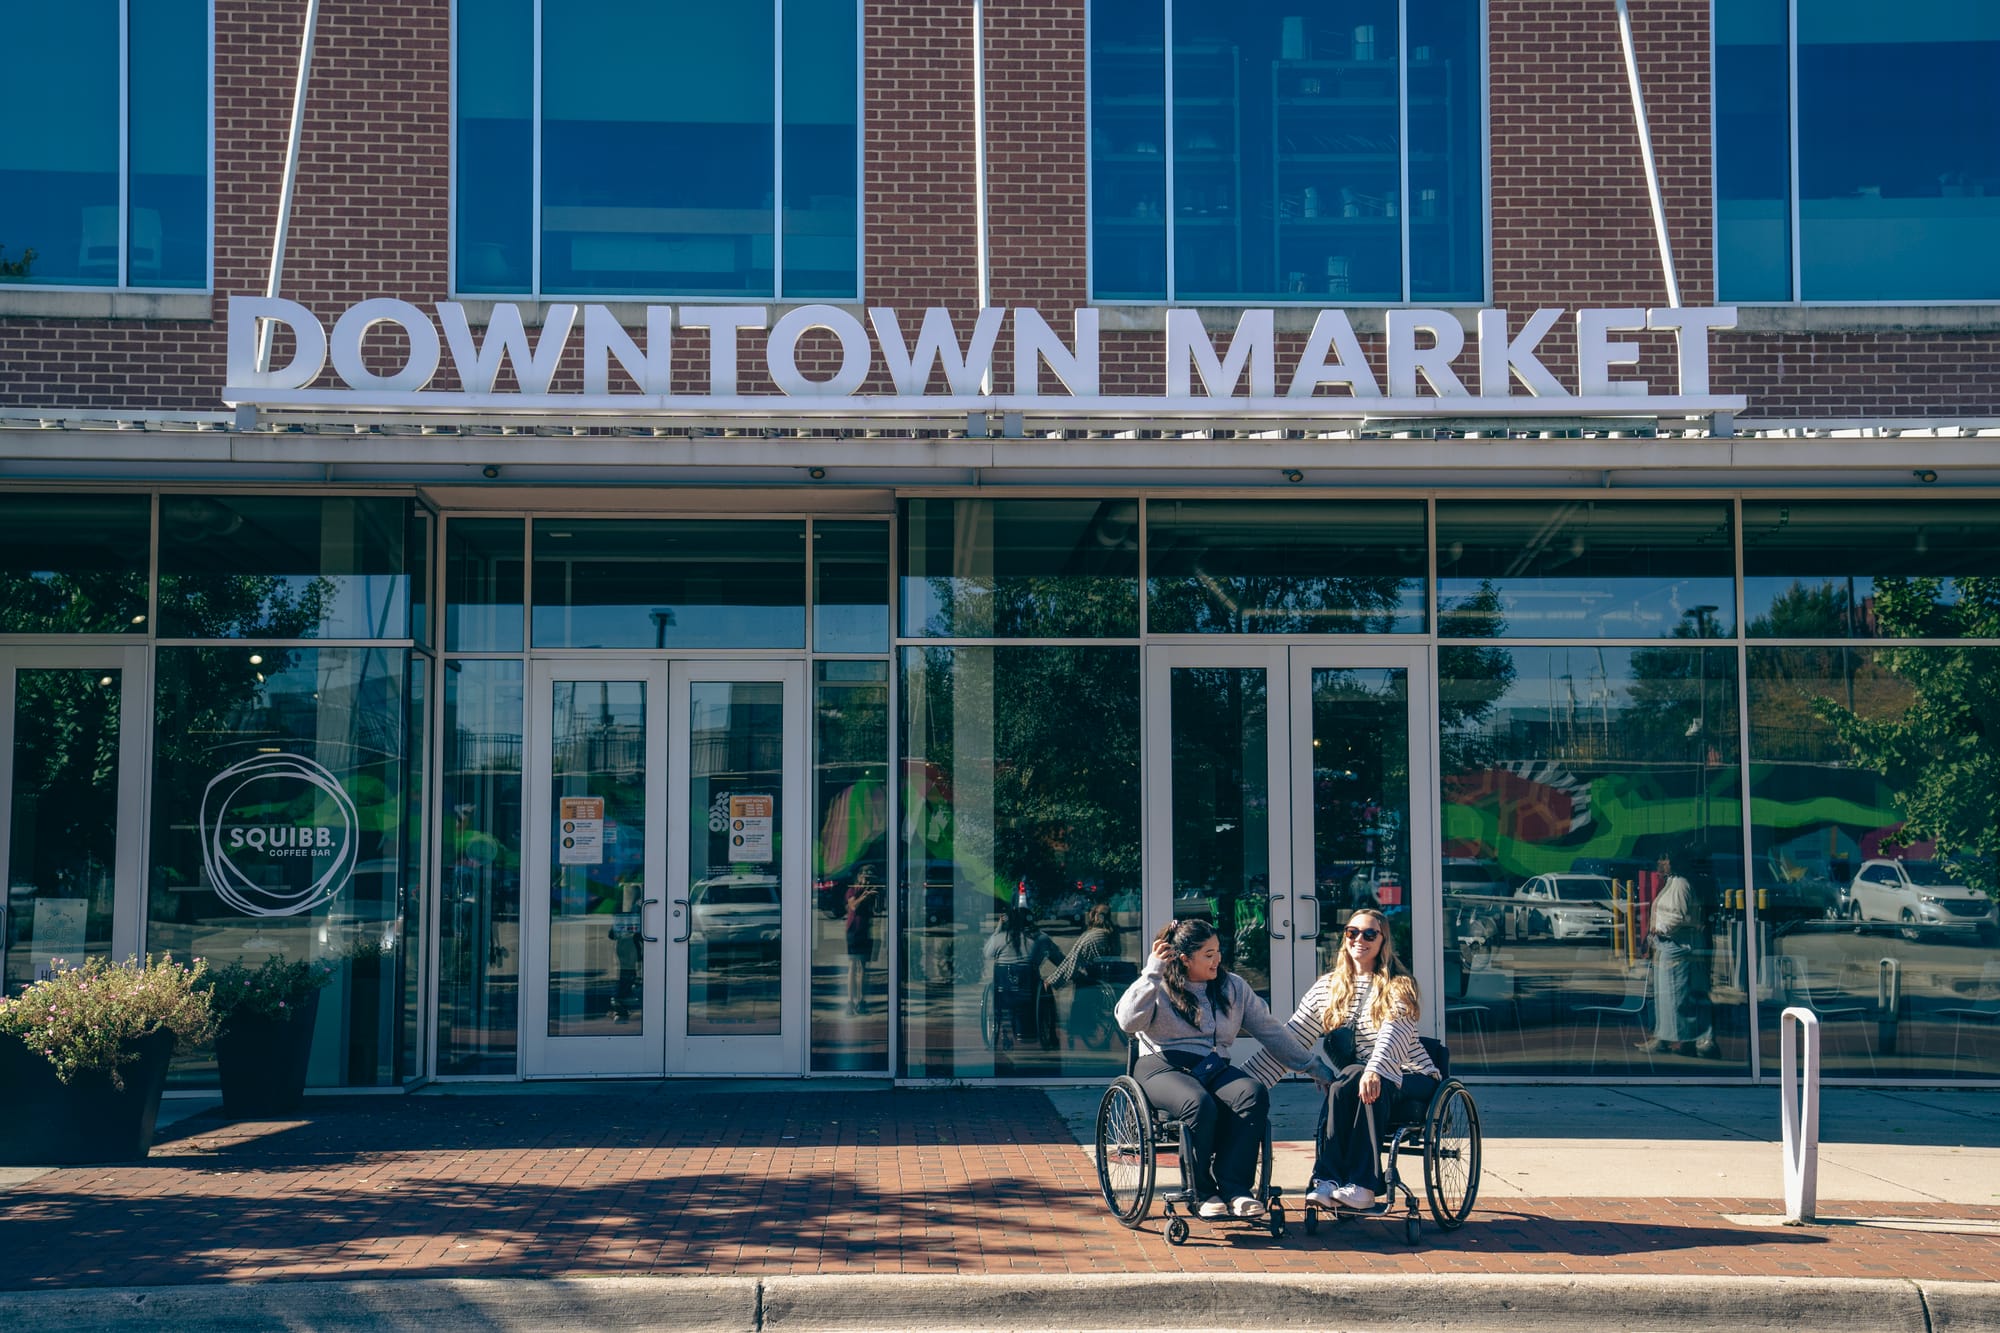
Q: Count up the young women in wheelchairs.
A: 2